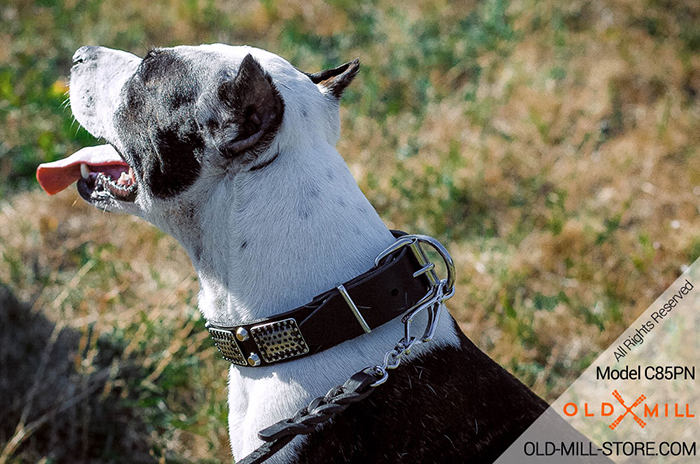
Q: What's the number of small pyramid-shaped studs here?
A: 2